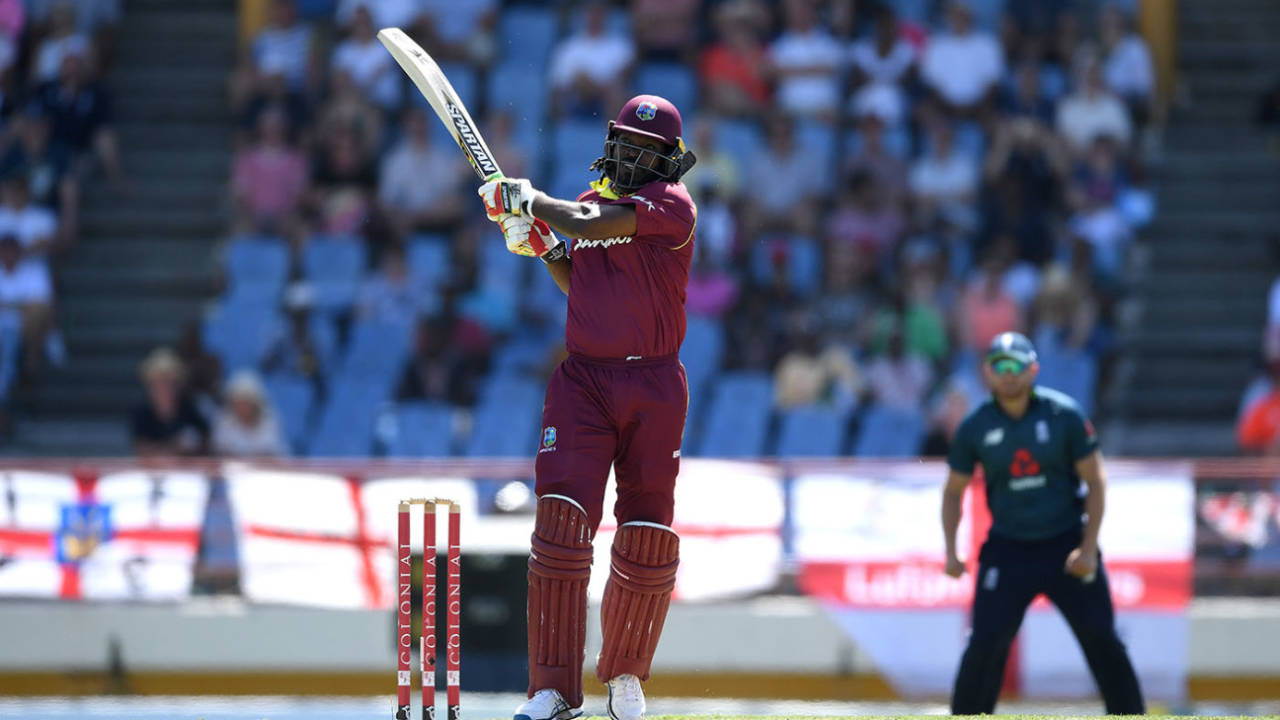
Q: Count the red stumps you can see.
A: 3